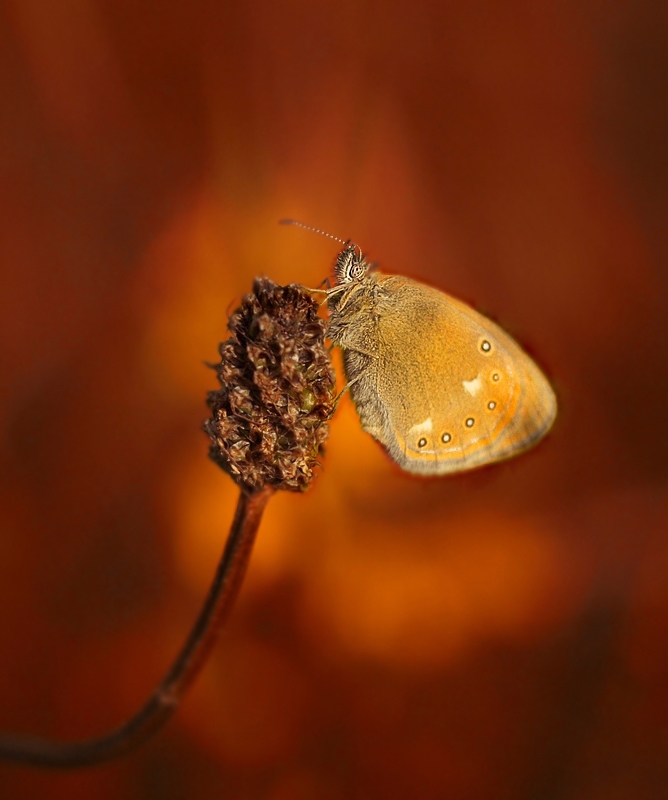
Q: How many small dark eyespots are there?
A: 6